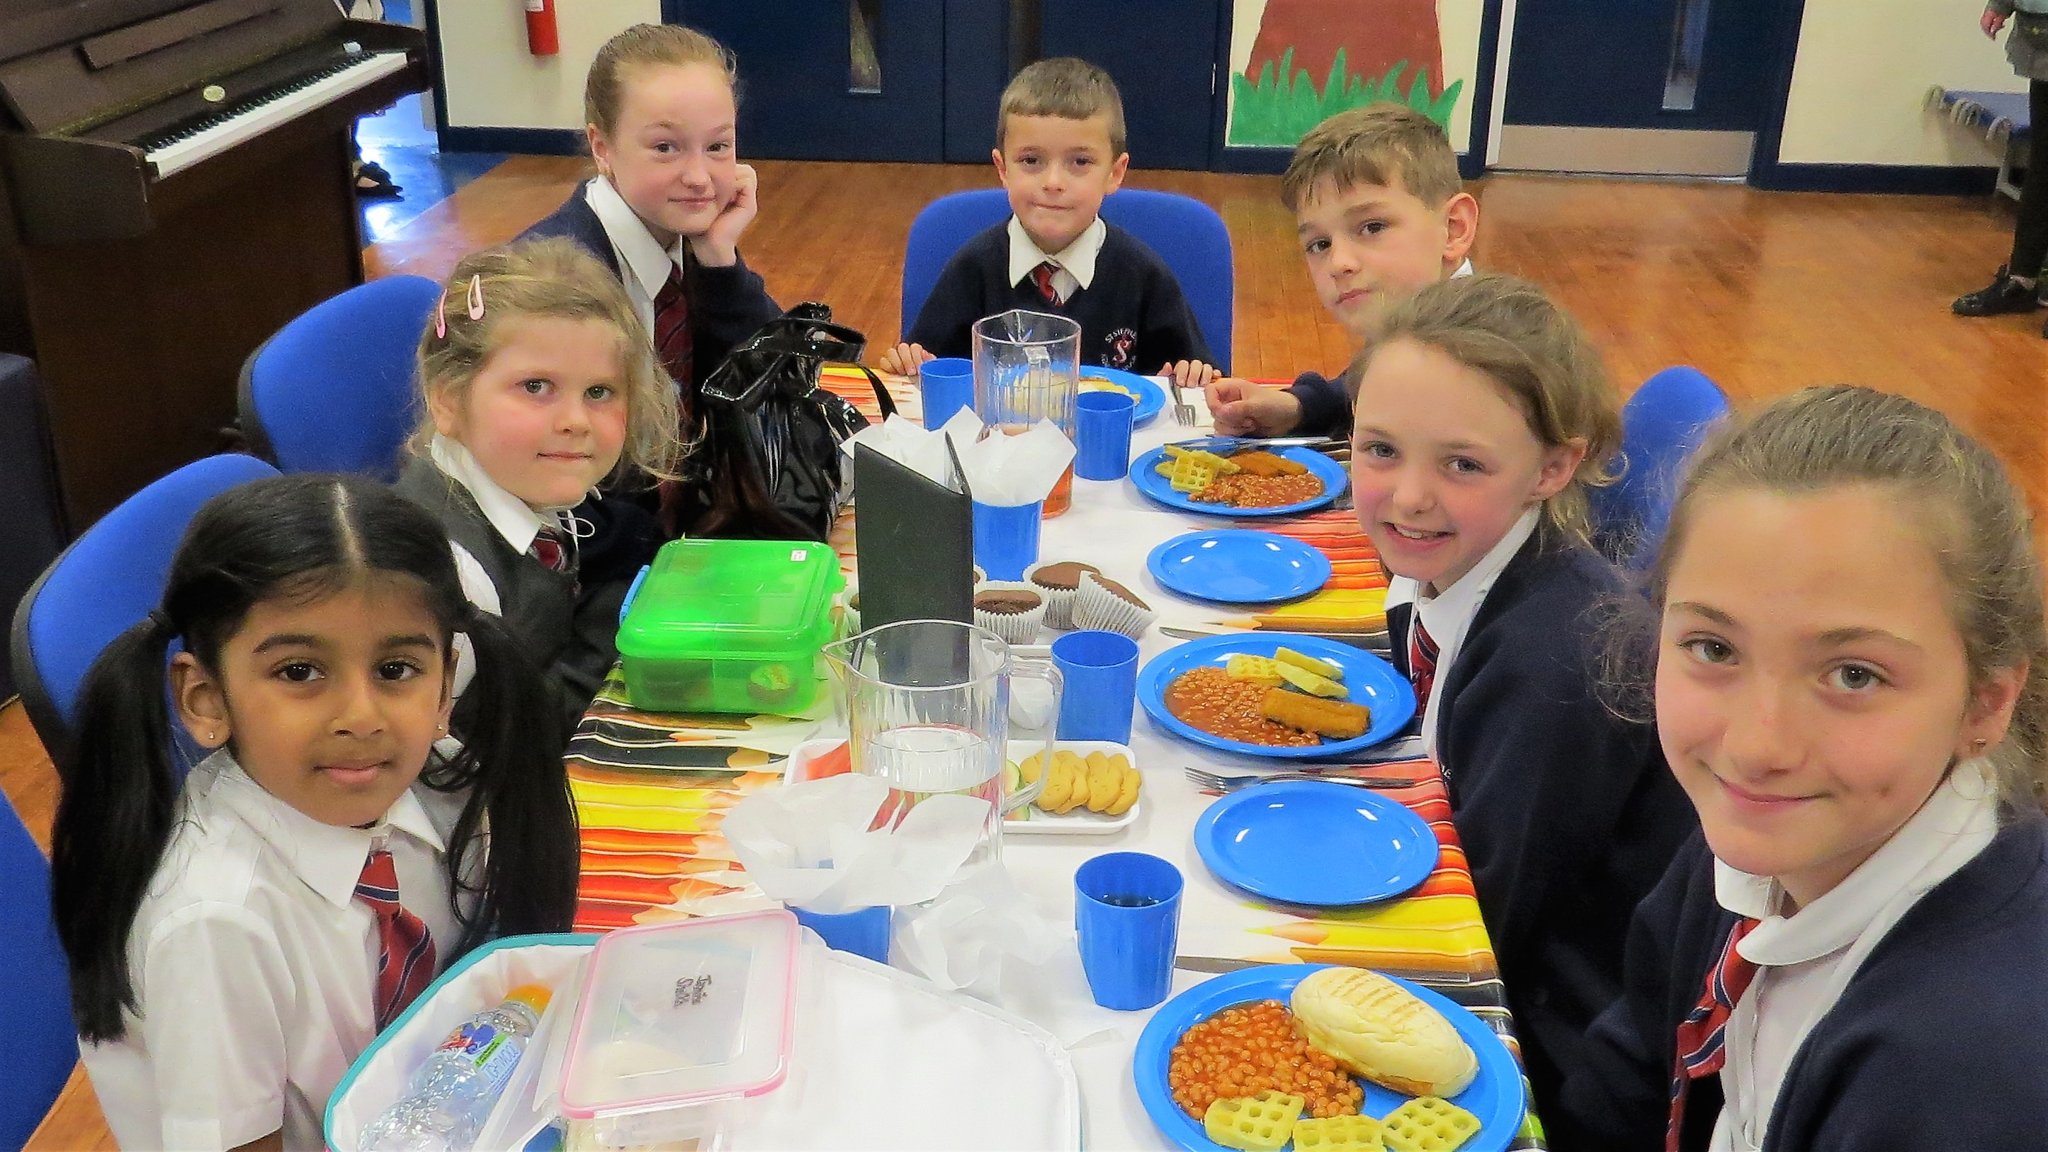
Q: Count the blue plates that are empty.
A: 2